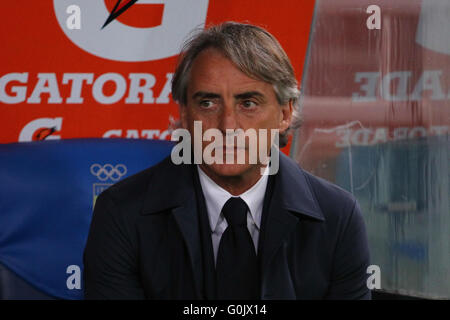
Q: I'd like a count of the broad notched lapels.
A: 2